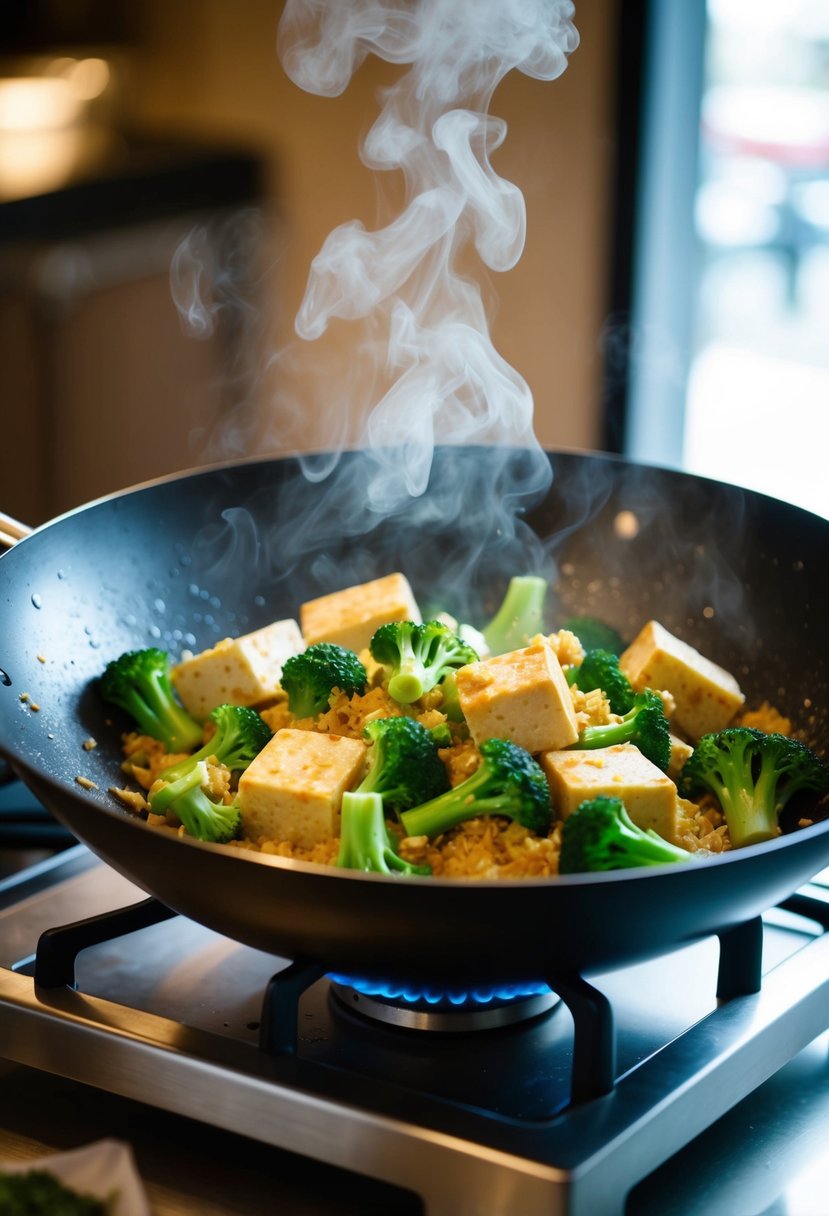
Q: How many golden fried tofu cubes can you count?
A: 6